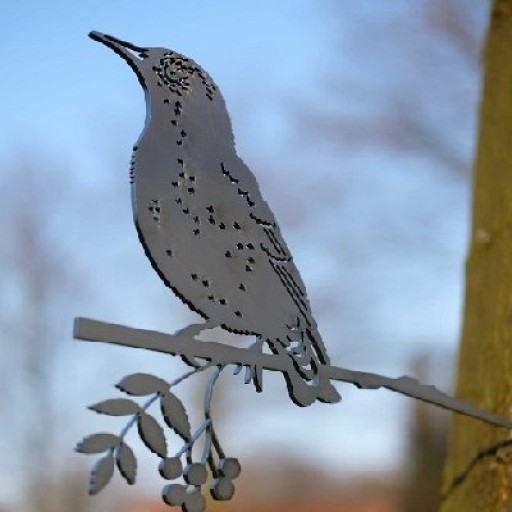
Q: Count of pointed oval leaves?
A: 7